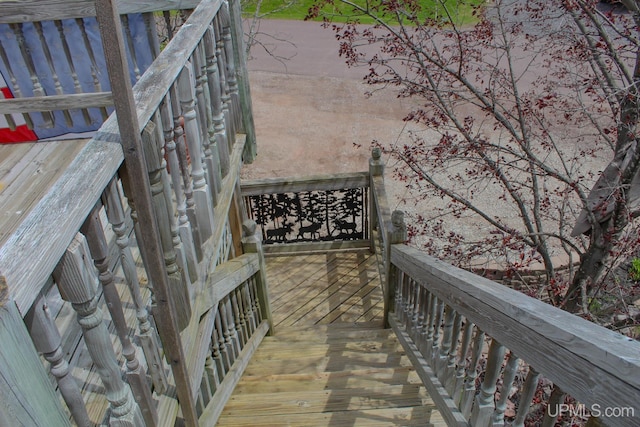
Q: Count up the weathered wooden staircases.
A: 1